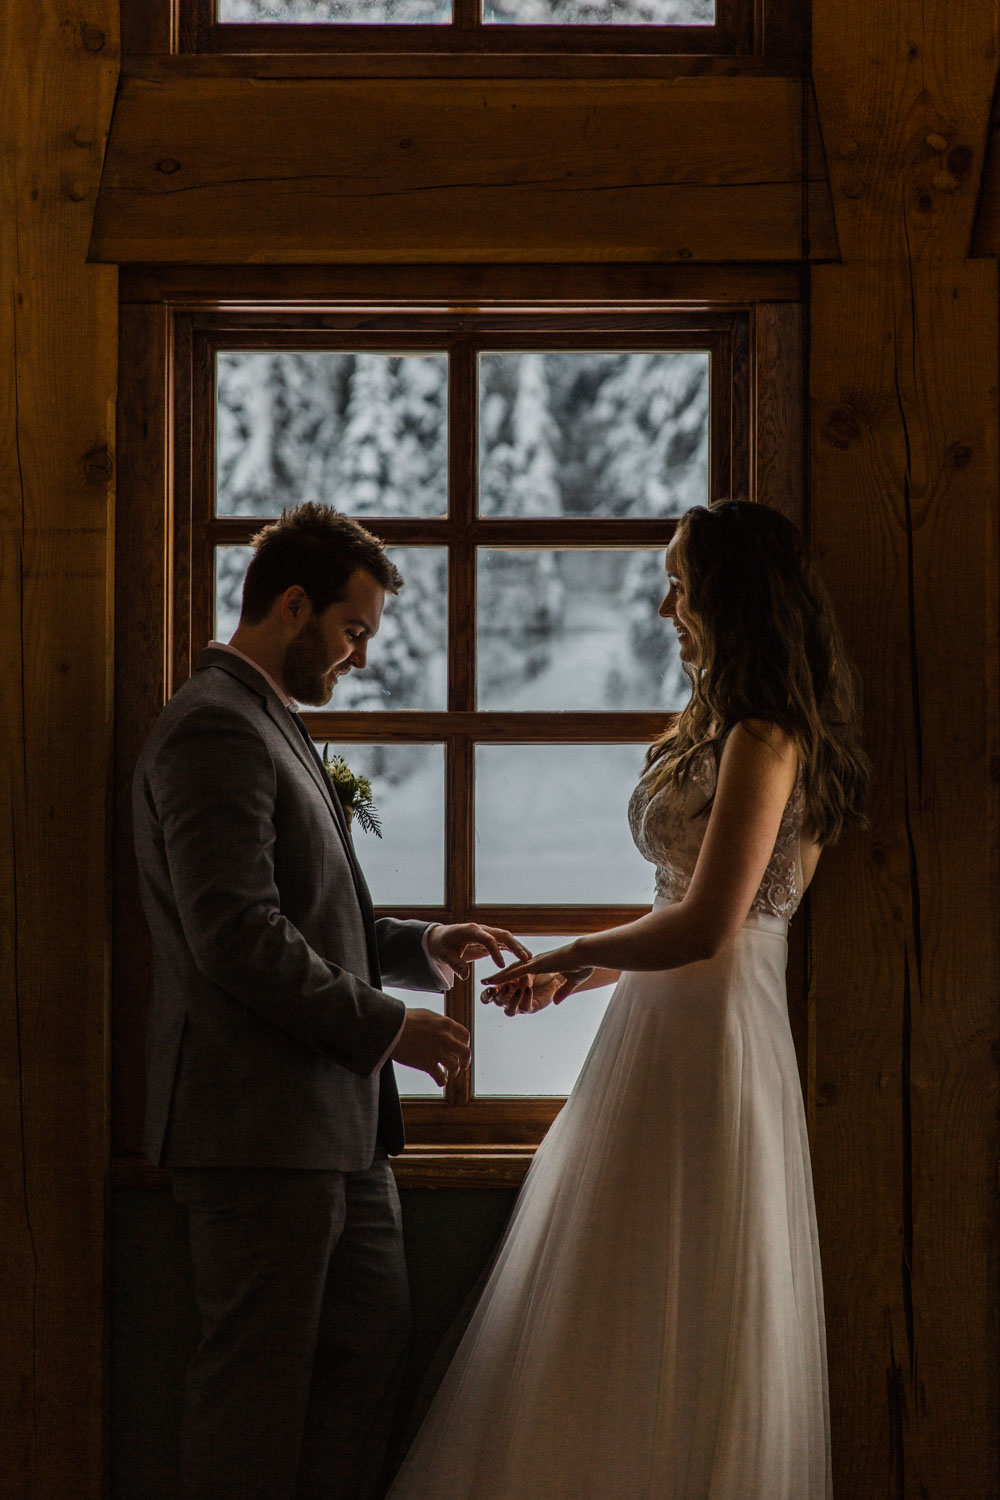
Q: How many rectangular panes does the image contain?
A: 10